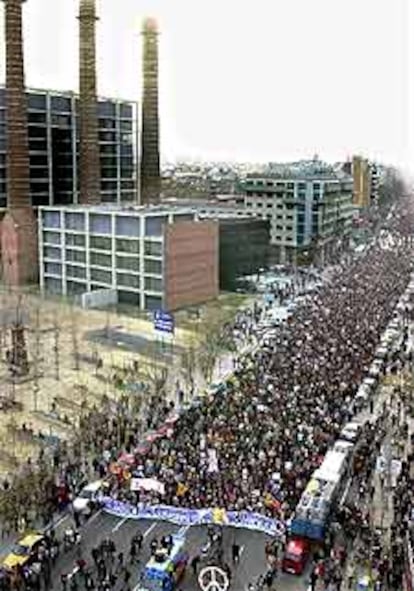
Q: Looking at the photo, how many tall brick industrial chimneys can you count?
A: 3